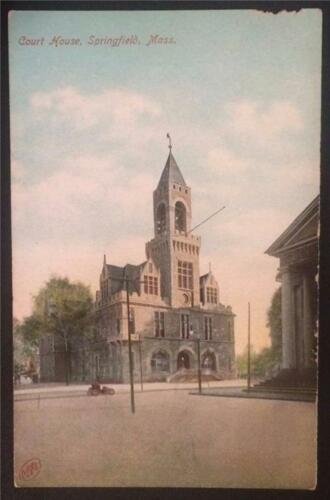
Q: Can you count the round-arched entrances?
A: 3